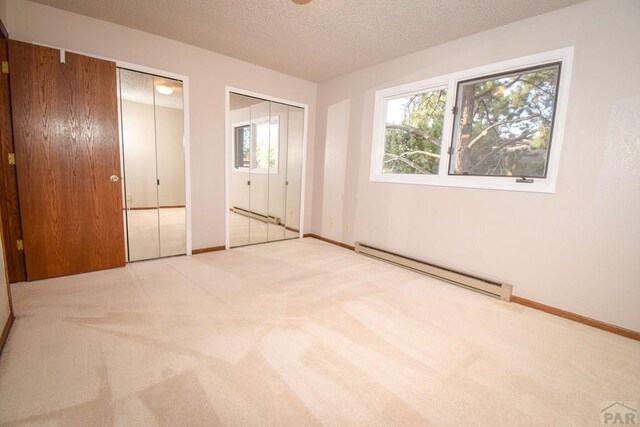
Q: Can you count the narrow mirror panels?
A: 6